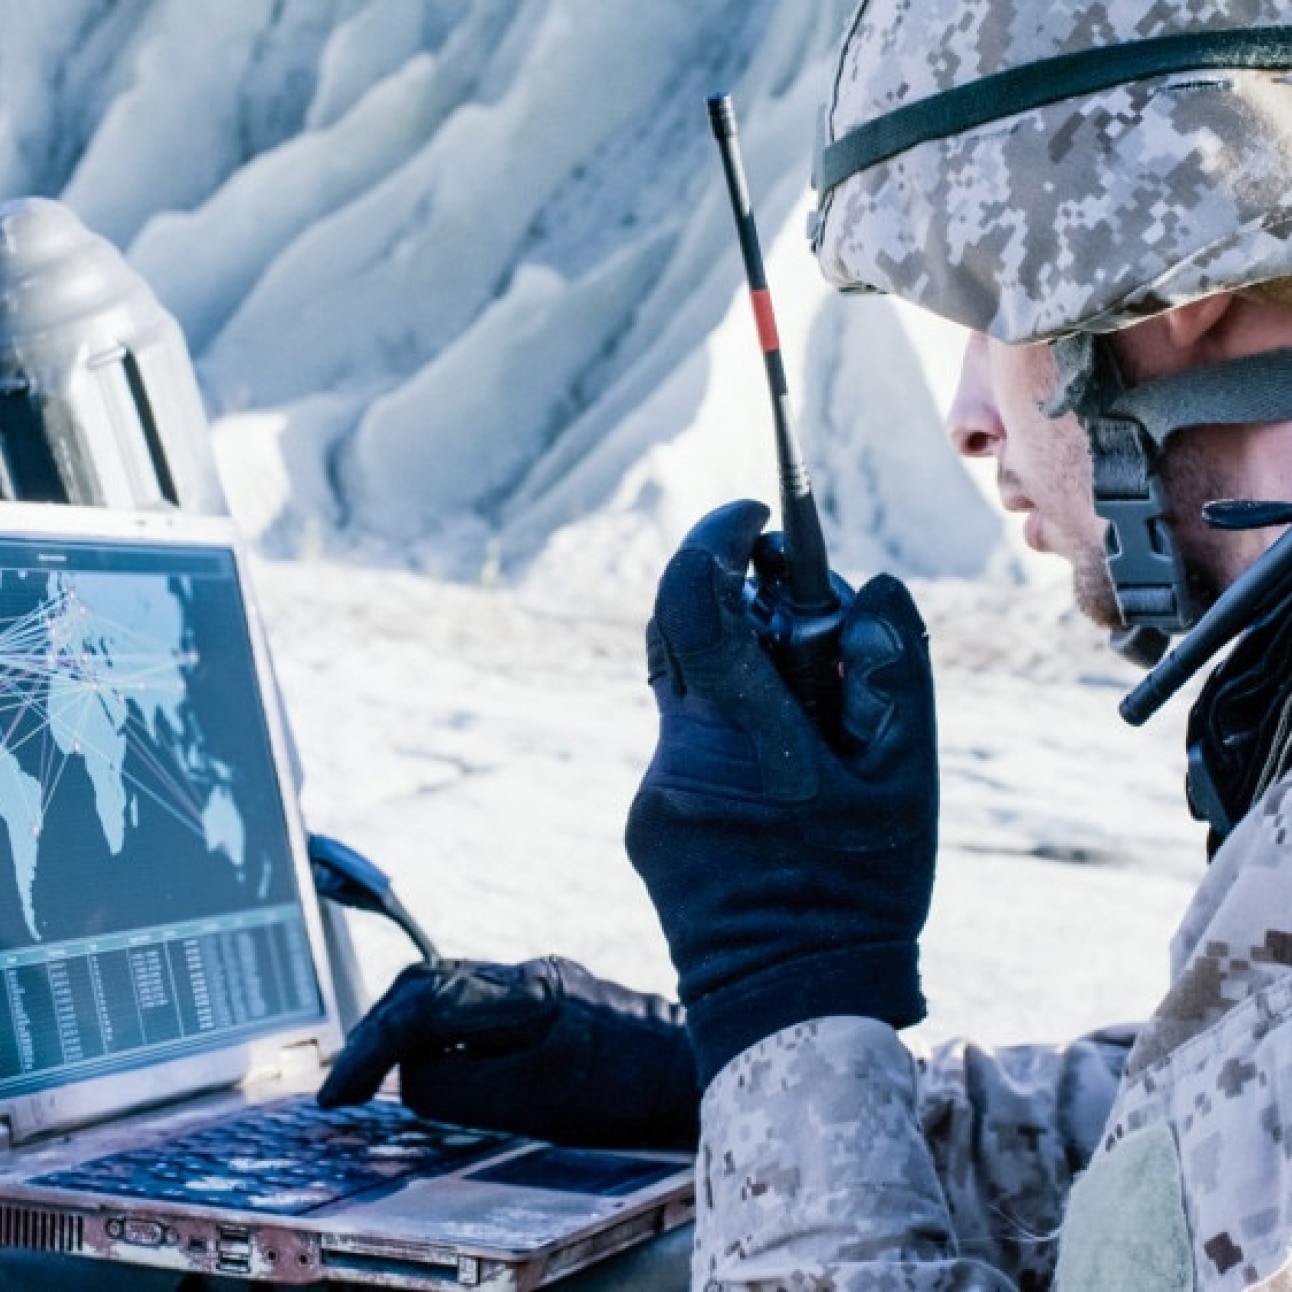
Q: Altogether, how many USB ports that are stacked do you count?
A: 2